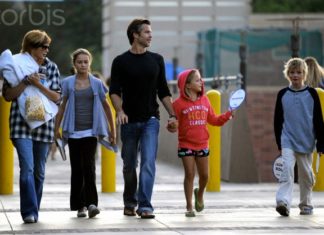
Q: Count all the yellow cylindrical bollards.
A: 4